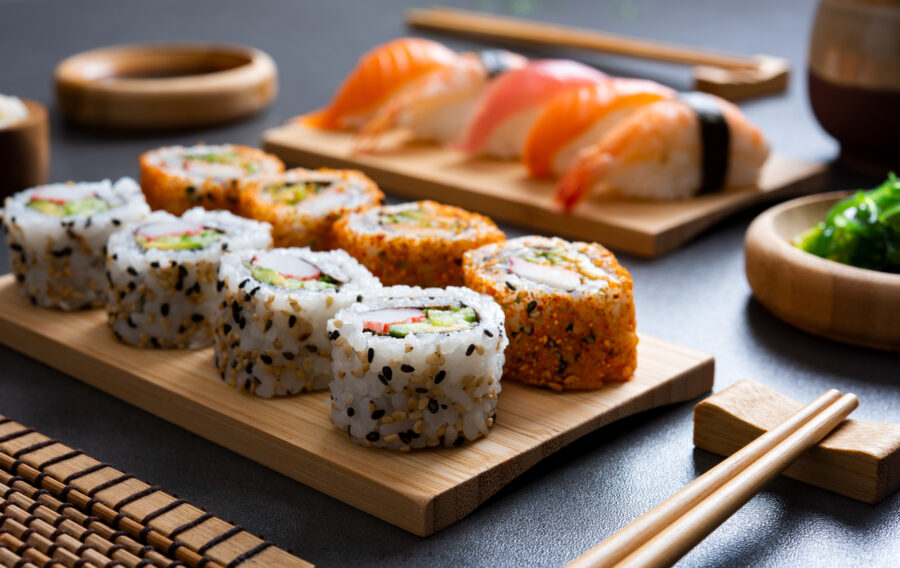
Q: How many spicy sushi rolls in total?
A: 4